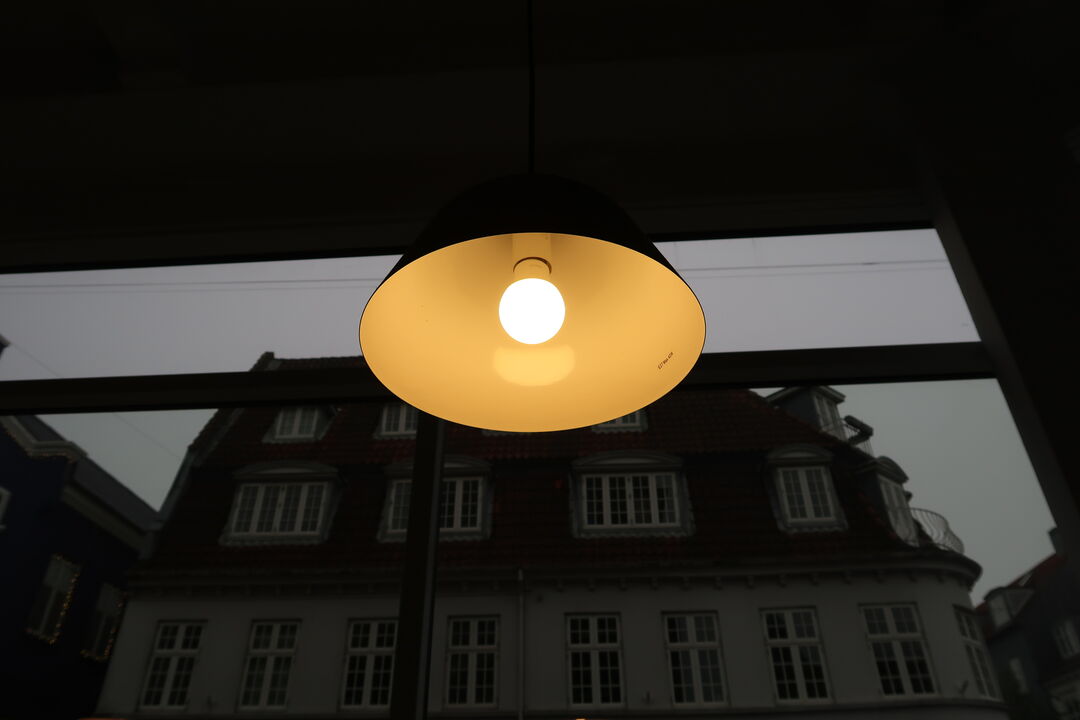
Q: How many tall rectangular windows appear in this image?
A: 9